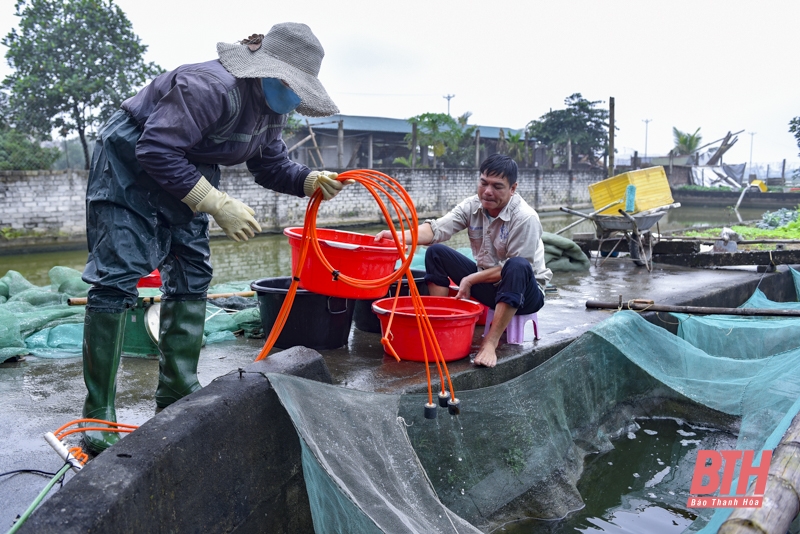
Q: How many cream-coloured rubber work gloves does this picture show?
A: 2